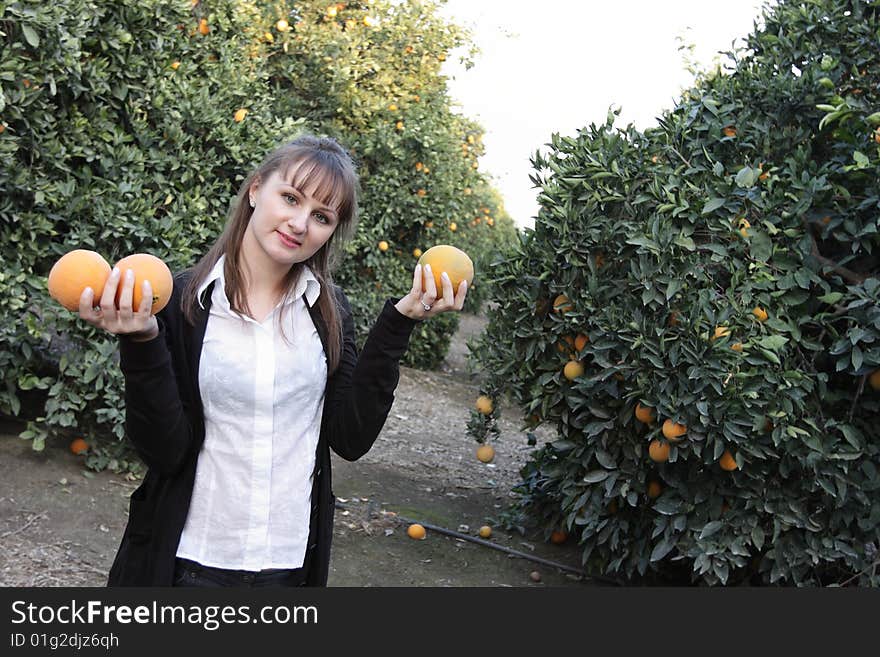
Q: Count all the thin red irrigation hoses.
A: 0